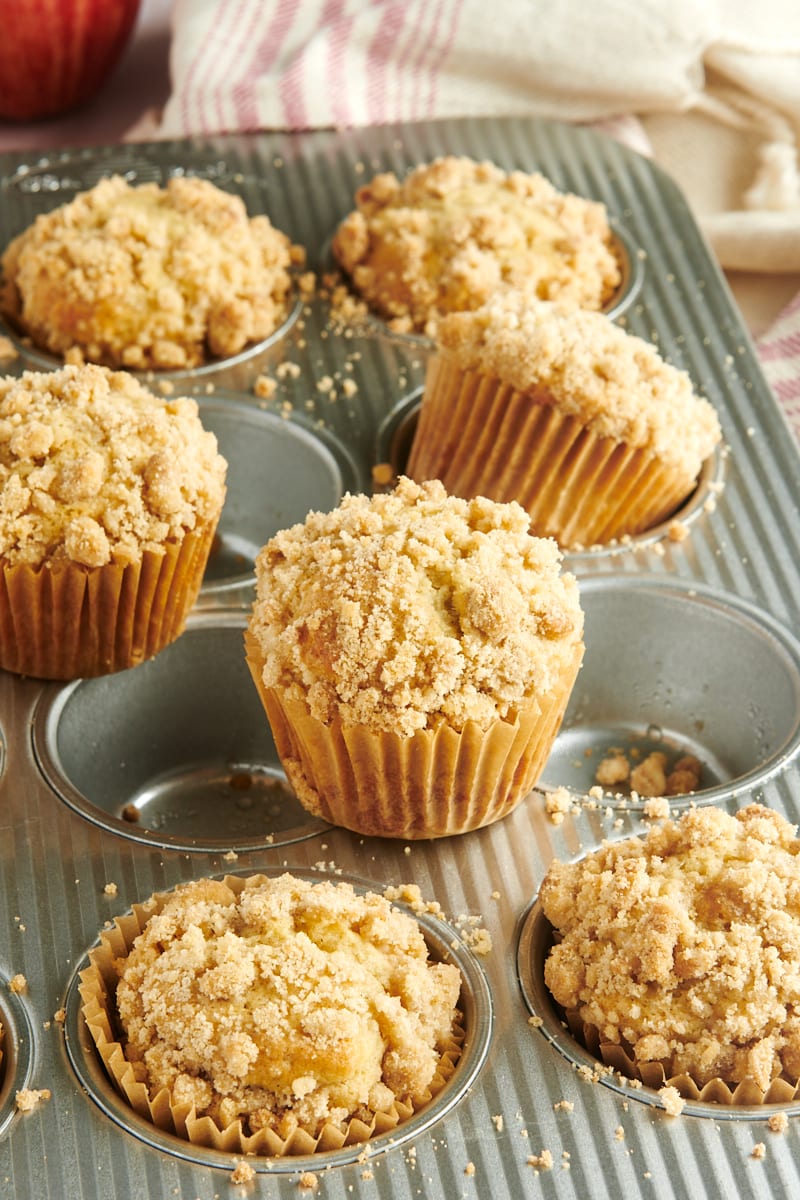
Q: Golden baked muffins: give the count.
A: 7